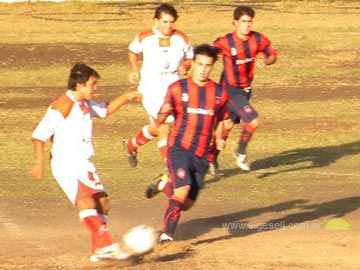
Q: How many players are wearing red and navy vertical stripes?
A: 2